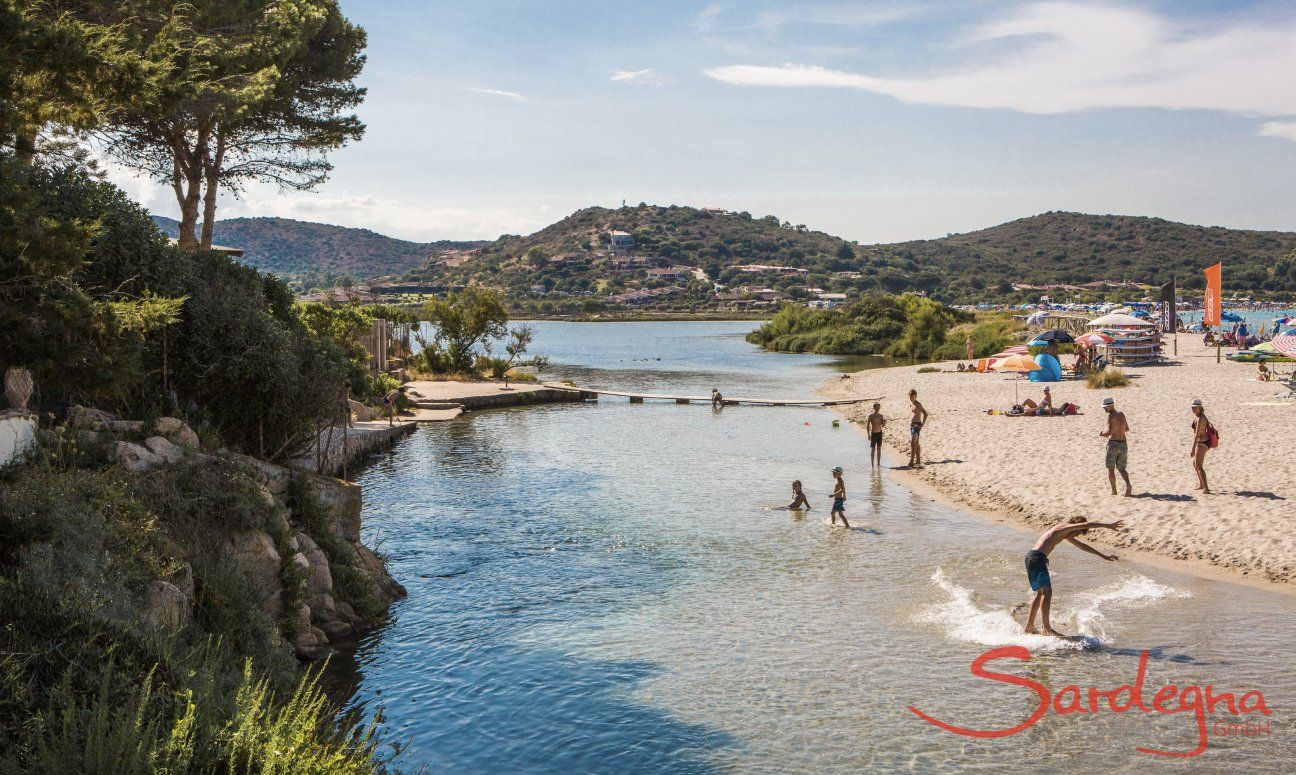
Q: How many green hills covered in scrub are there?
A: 3